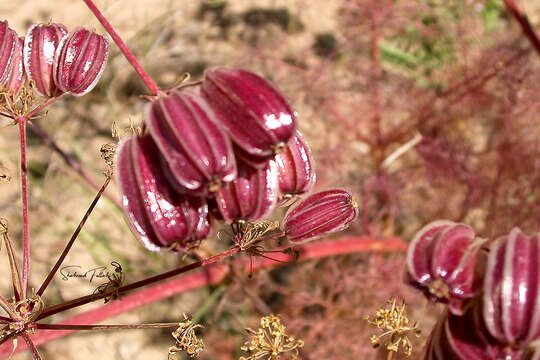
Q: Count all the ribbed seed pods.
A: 12